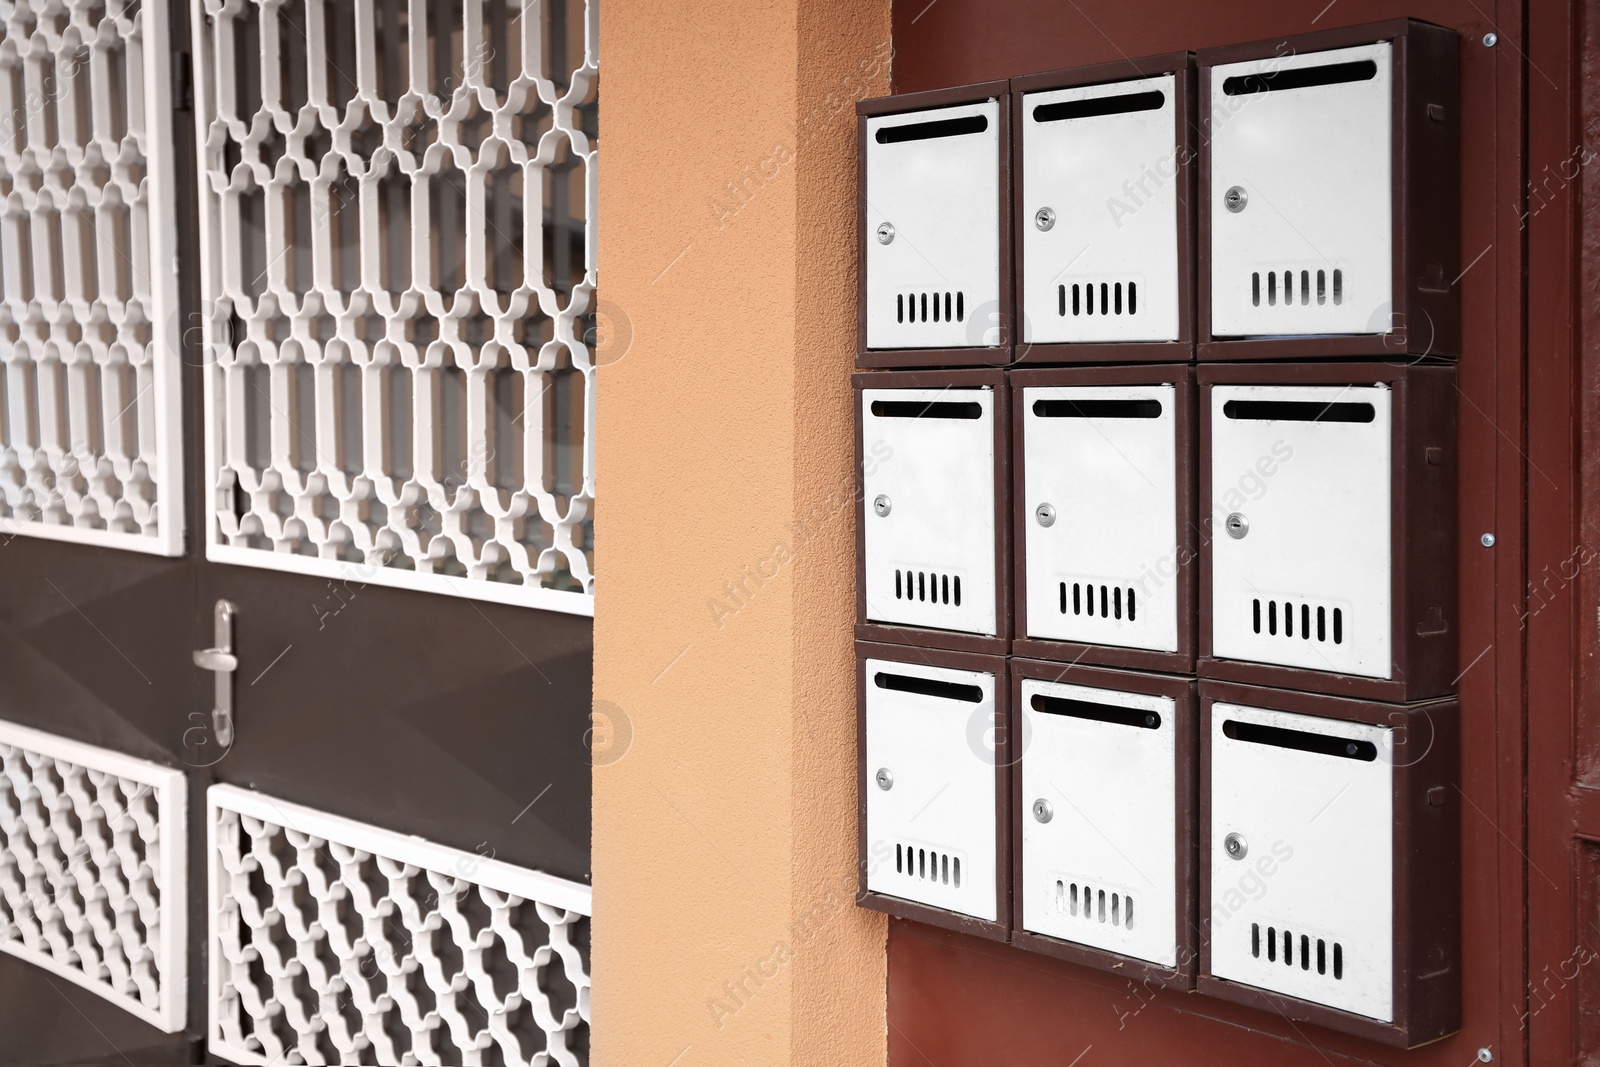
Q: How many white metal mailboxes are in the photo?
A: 9